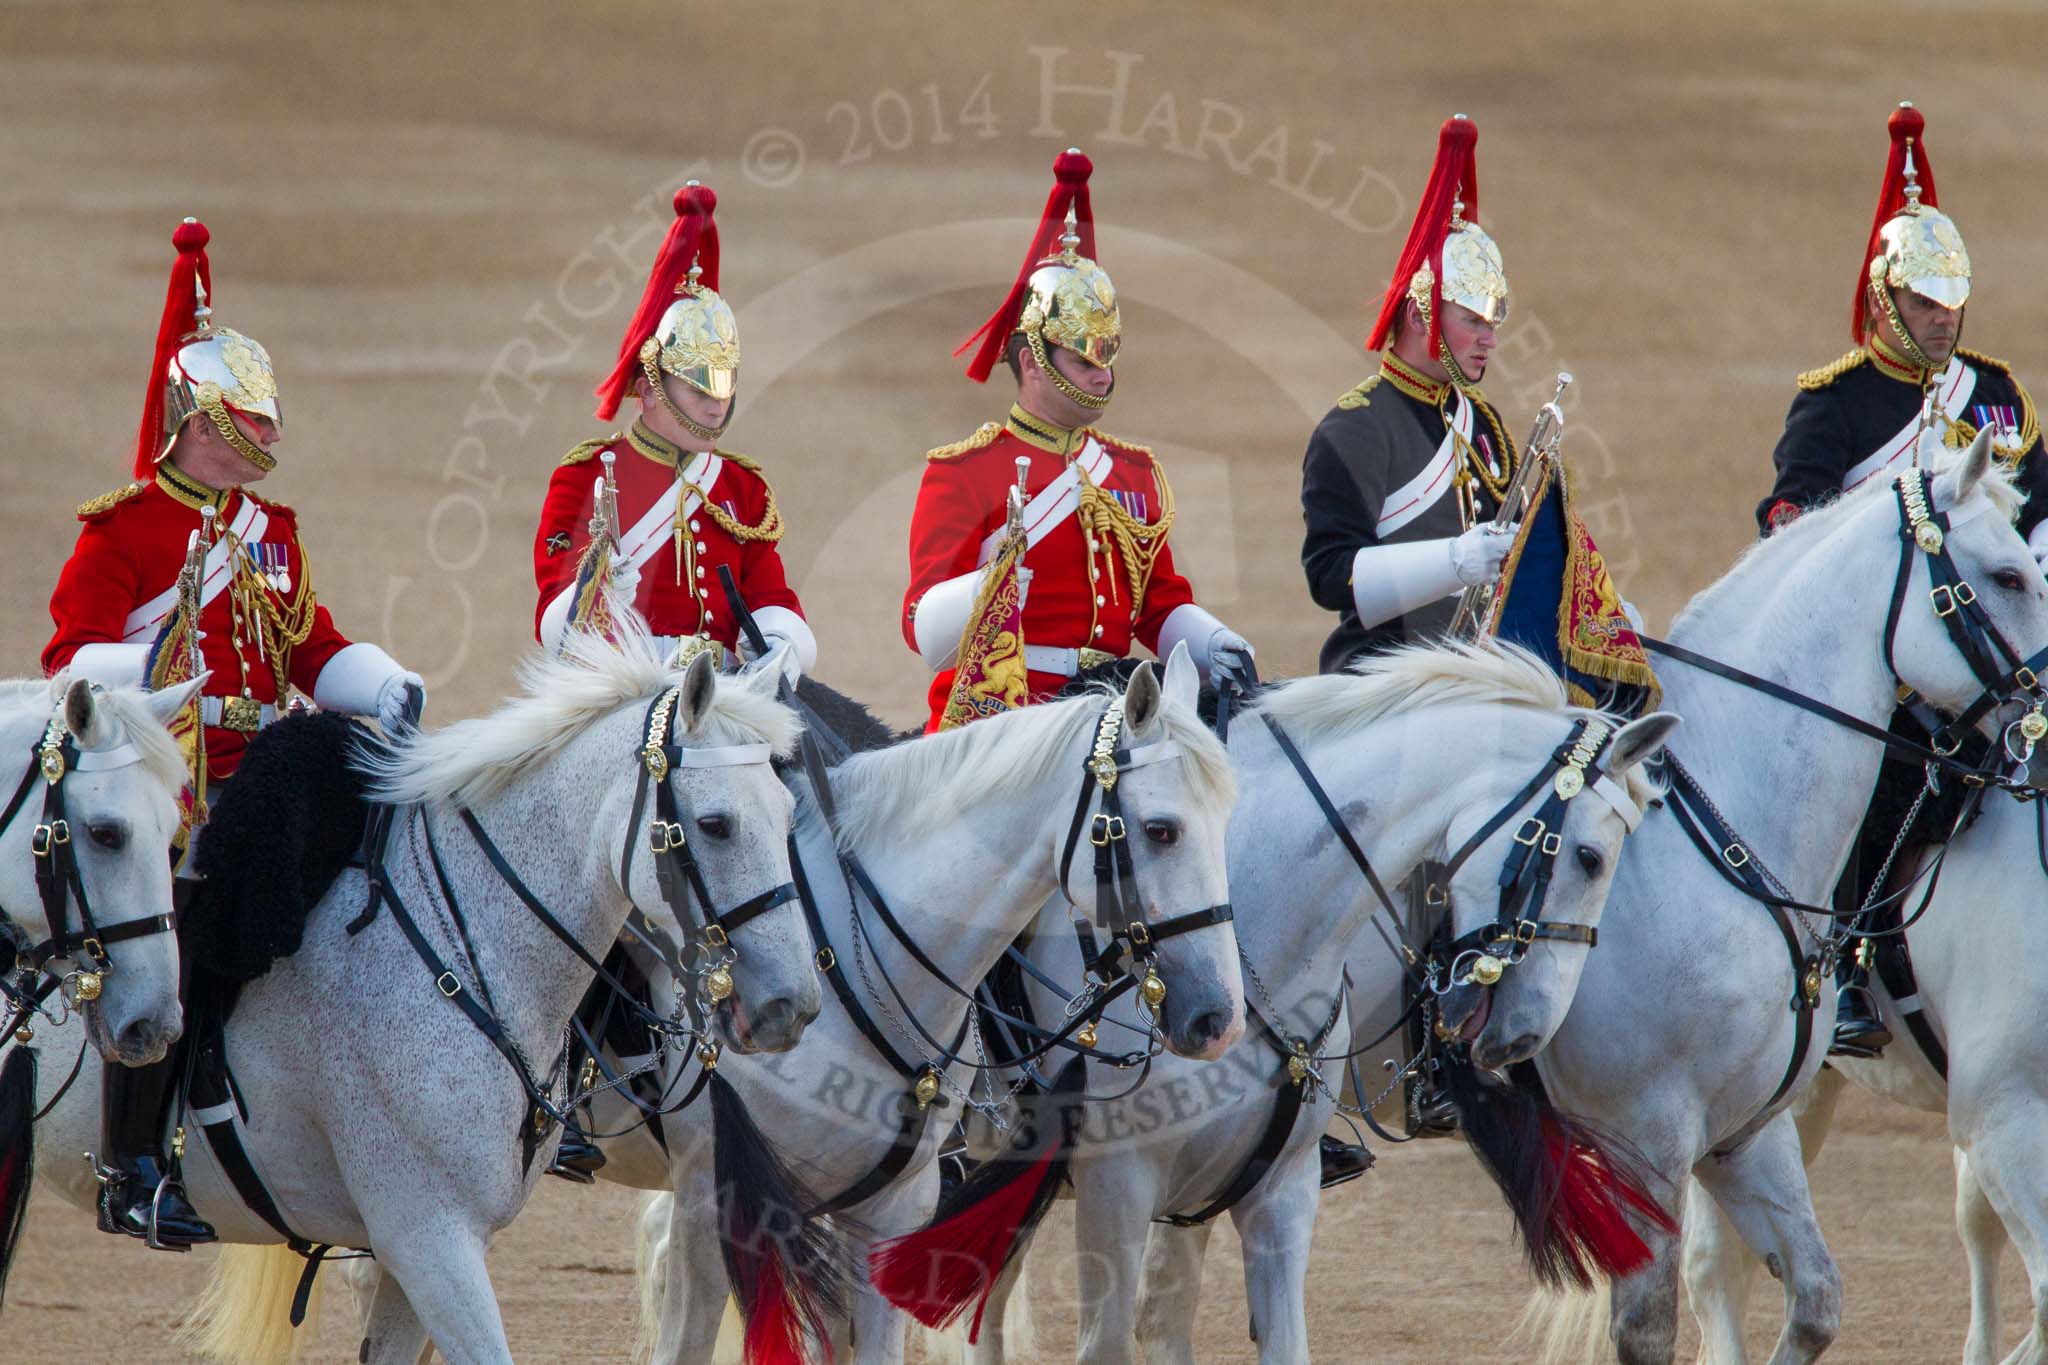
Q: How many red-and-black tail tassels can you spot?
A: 4